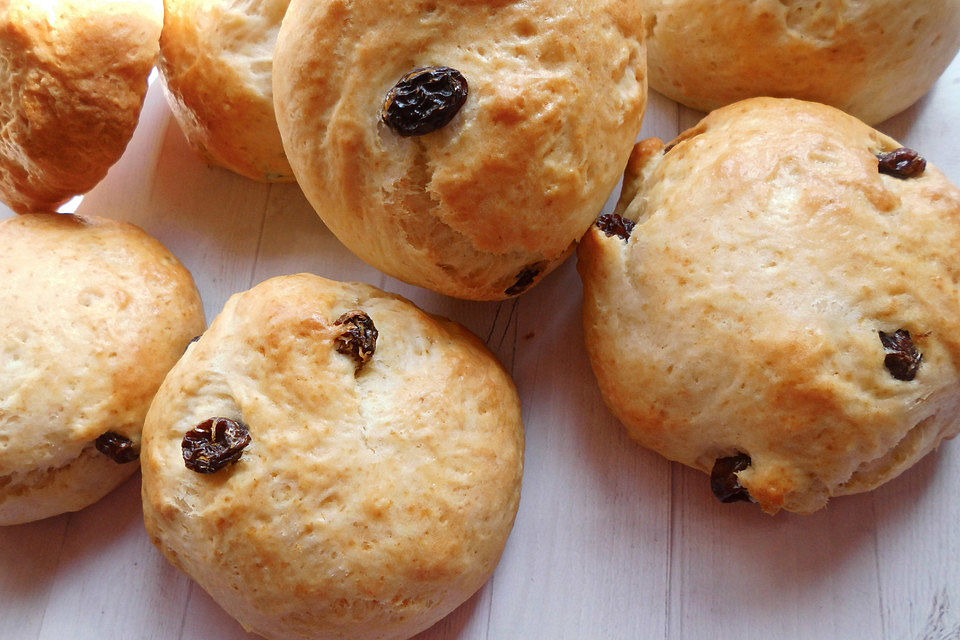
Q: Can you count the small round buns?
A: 7